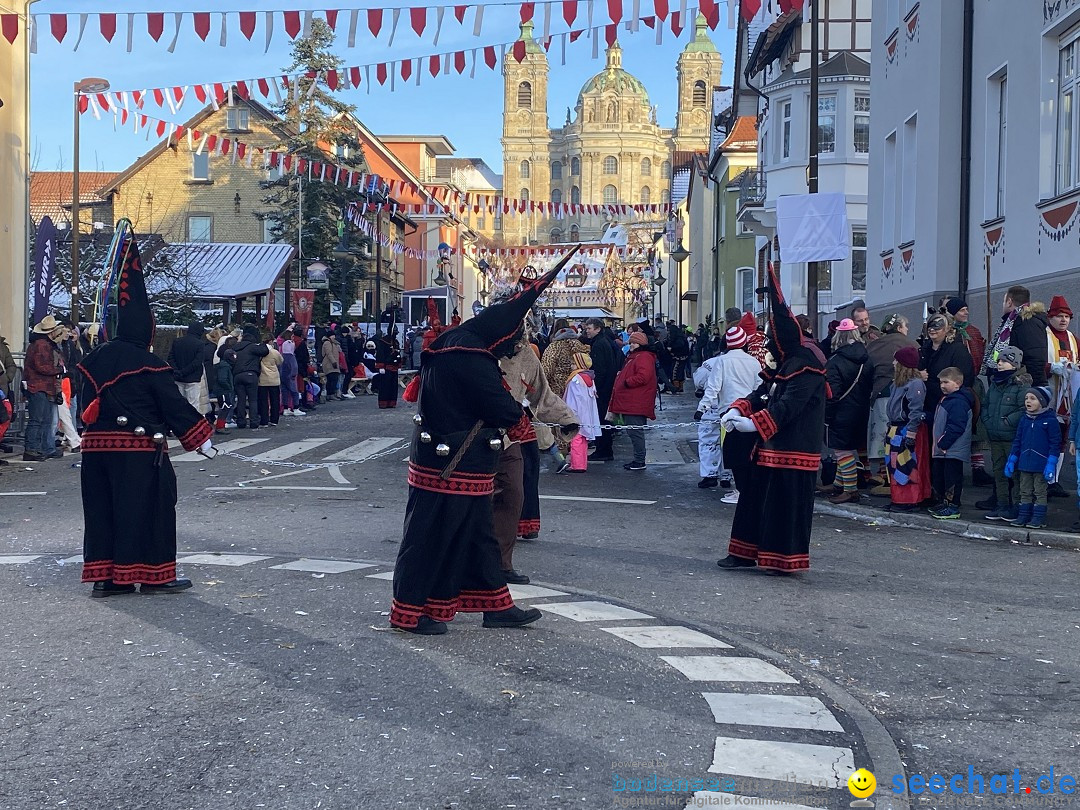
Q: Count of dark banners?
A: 1